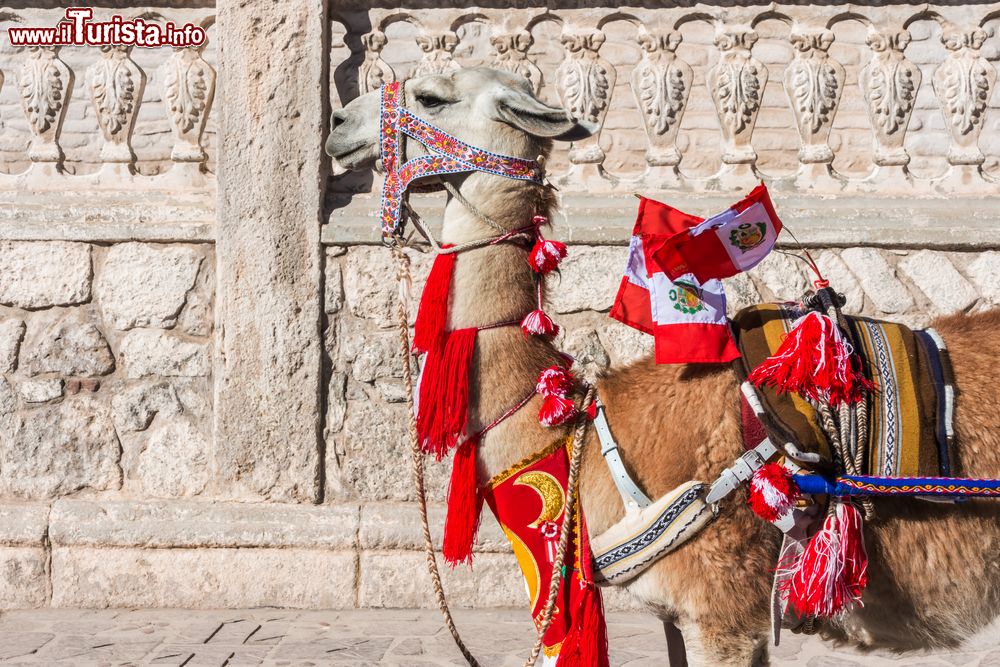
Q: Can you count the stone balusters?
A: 12